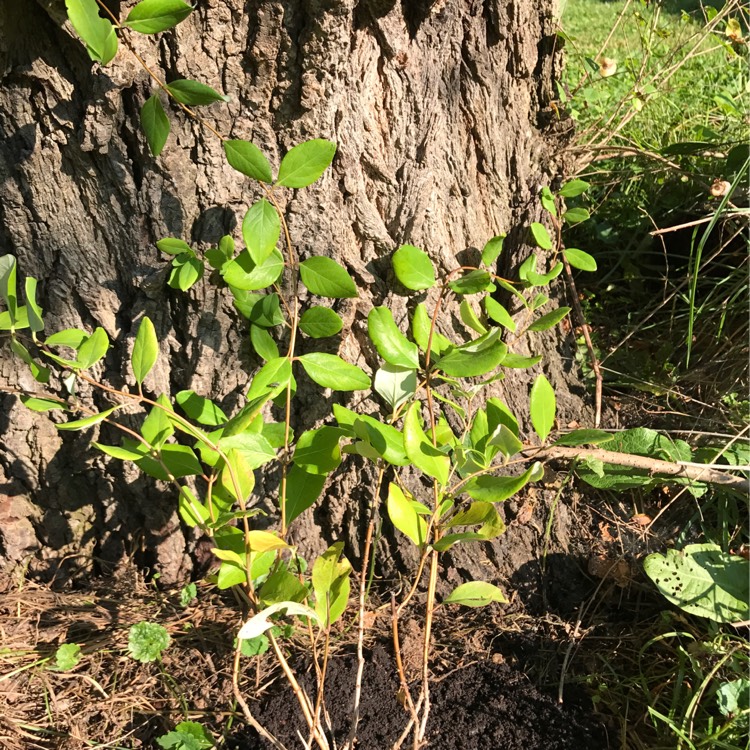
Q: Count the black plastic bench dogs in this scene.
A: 0